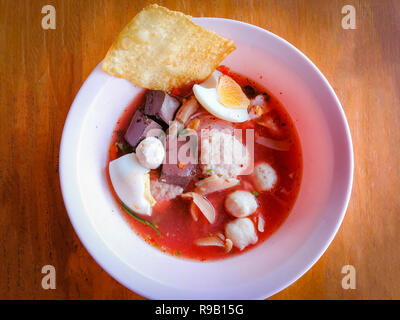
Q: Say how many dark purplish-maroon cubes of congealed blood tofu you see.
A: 3